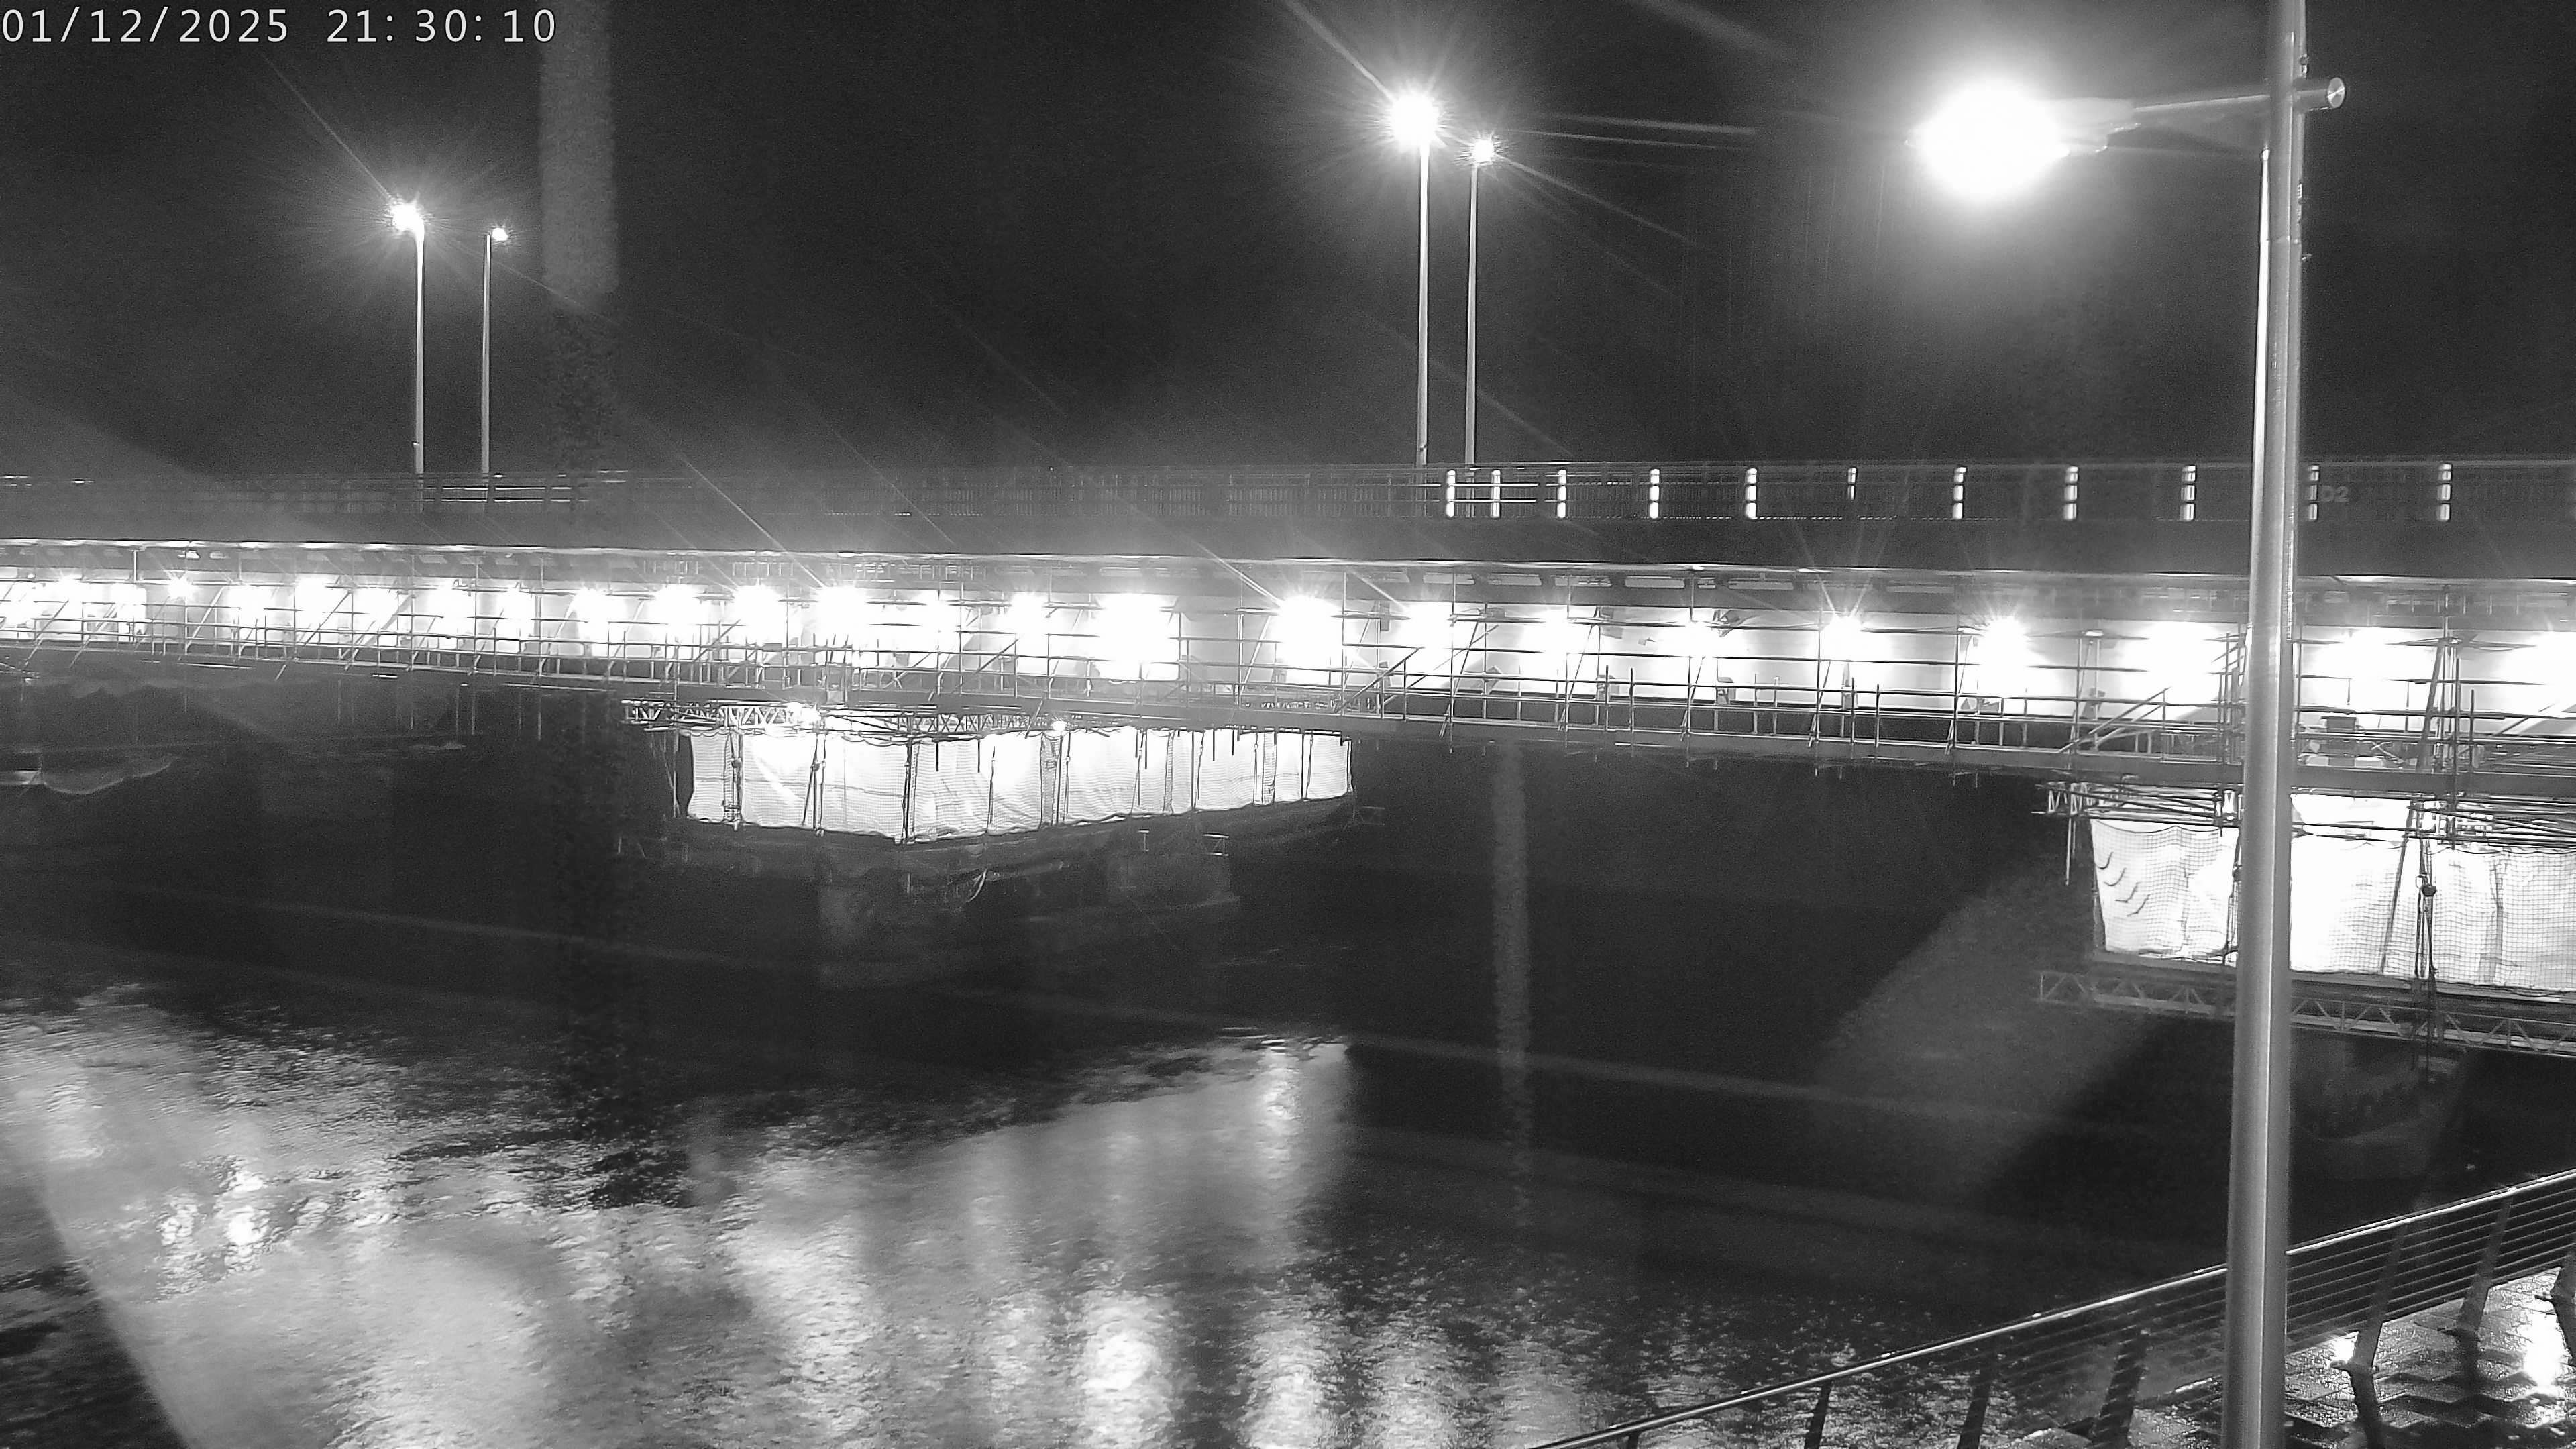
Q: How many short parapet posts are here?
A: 11